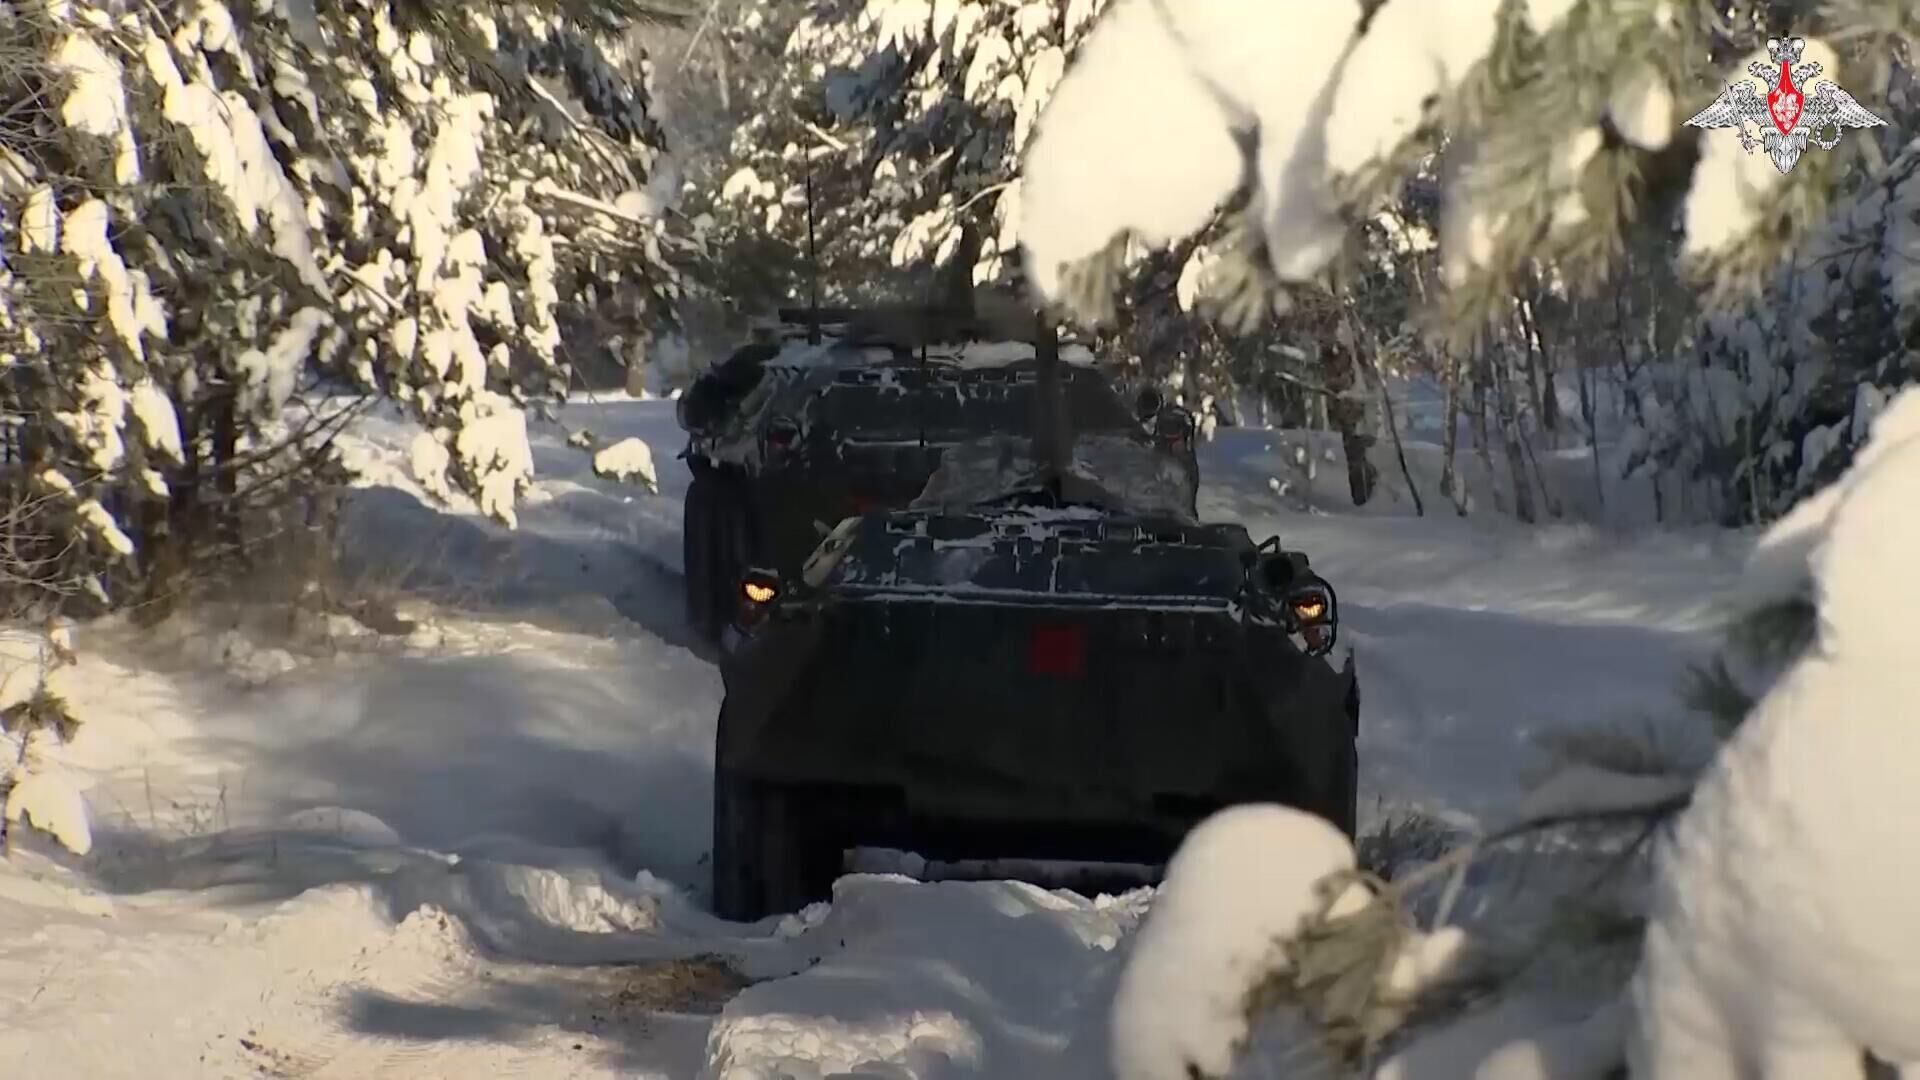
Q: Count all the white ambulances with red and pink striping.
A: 0